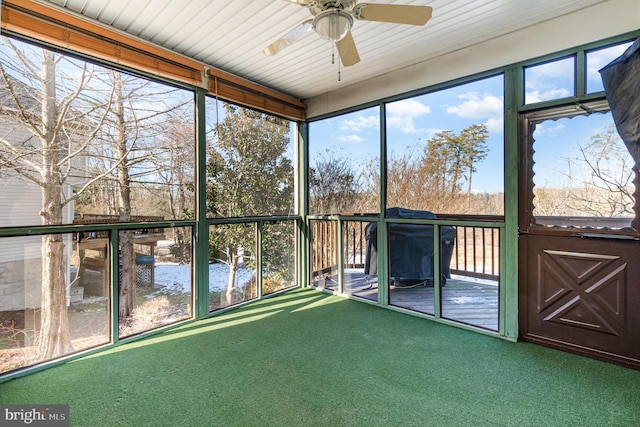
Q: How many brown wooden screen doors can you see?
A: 1